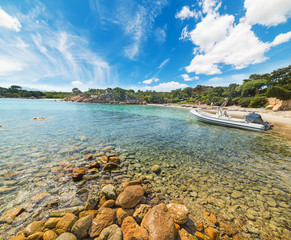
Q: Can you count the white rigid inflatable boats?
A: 1